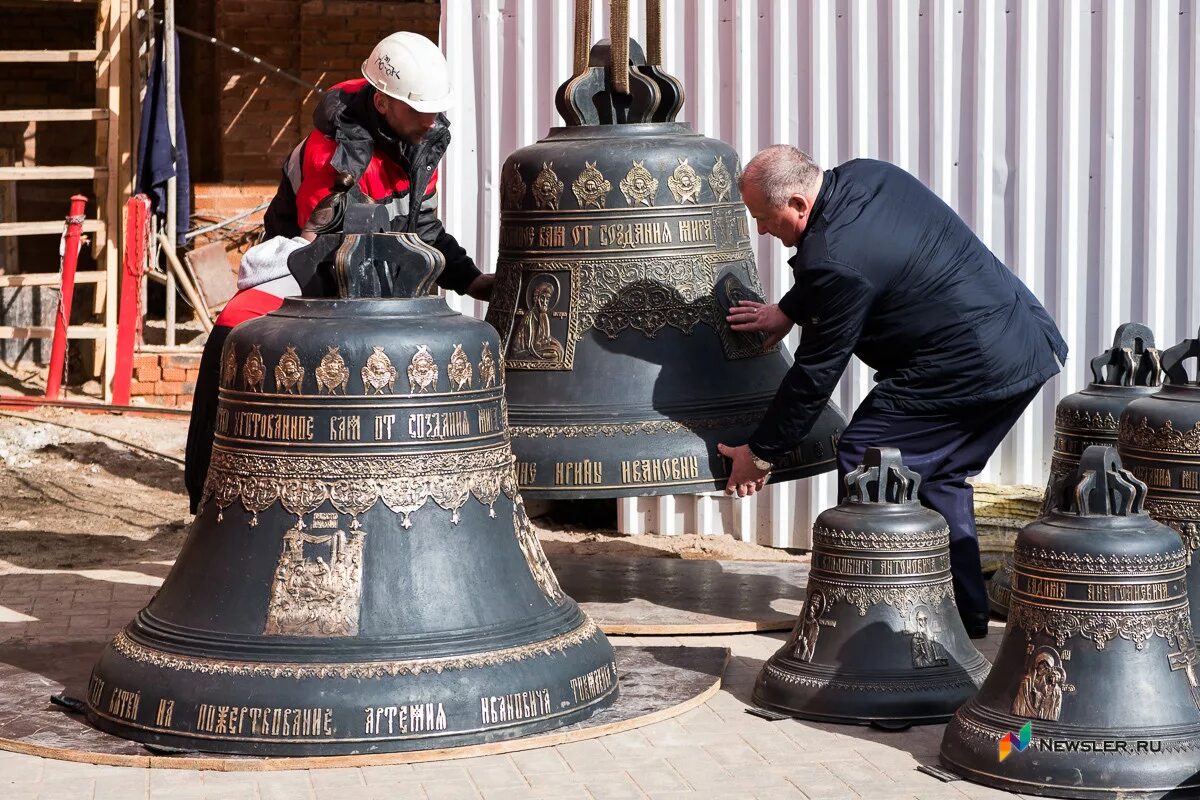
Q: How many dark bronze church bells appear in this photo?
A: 6